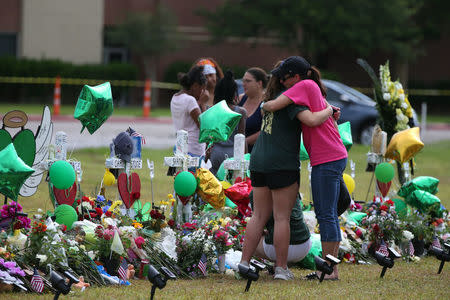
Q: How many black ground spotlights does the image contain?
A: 6